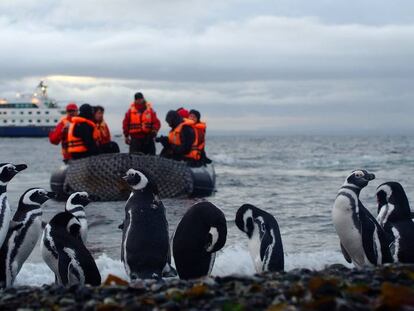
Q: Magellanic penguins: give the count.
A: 9